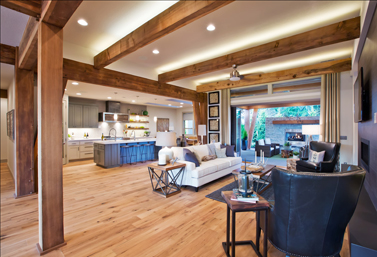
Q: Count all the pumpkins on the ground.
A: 0